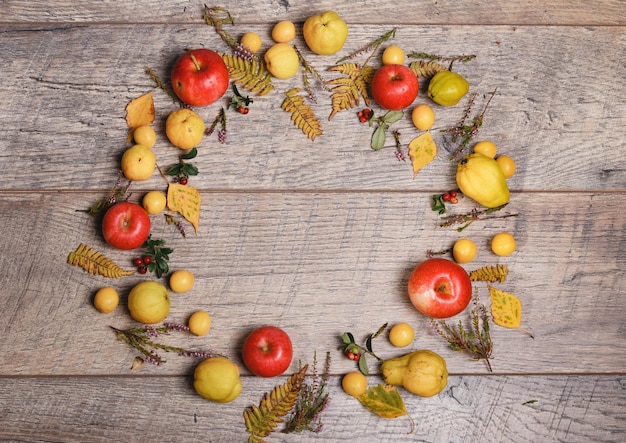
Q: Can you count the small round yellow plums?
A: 15